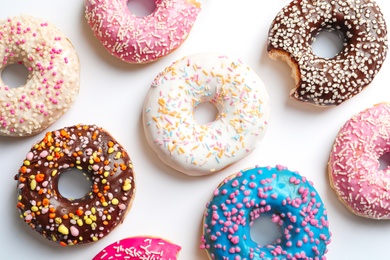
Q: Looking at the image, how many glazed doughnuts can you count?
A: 8